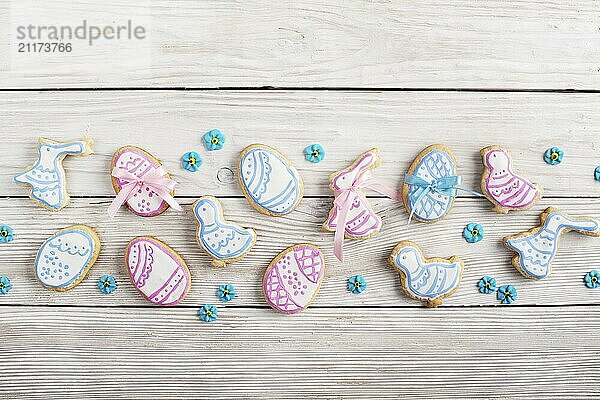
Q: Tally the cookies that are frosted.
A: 12